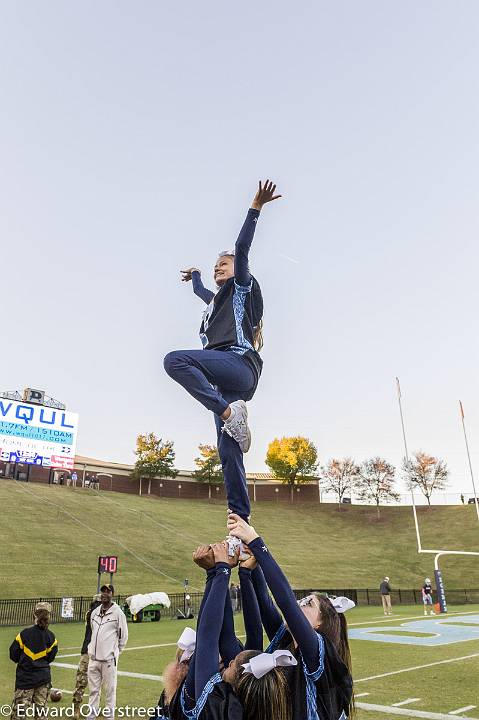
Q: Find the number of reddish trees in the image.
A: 3